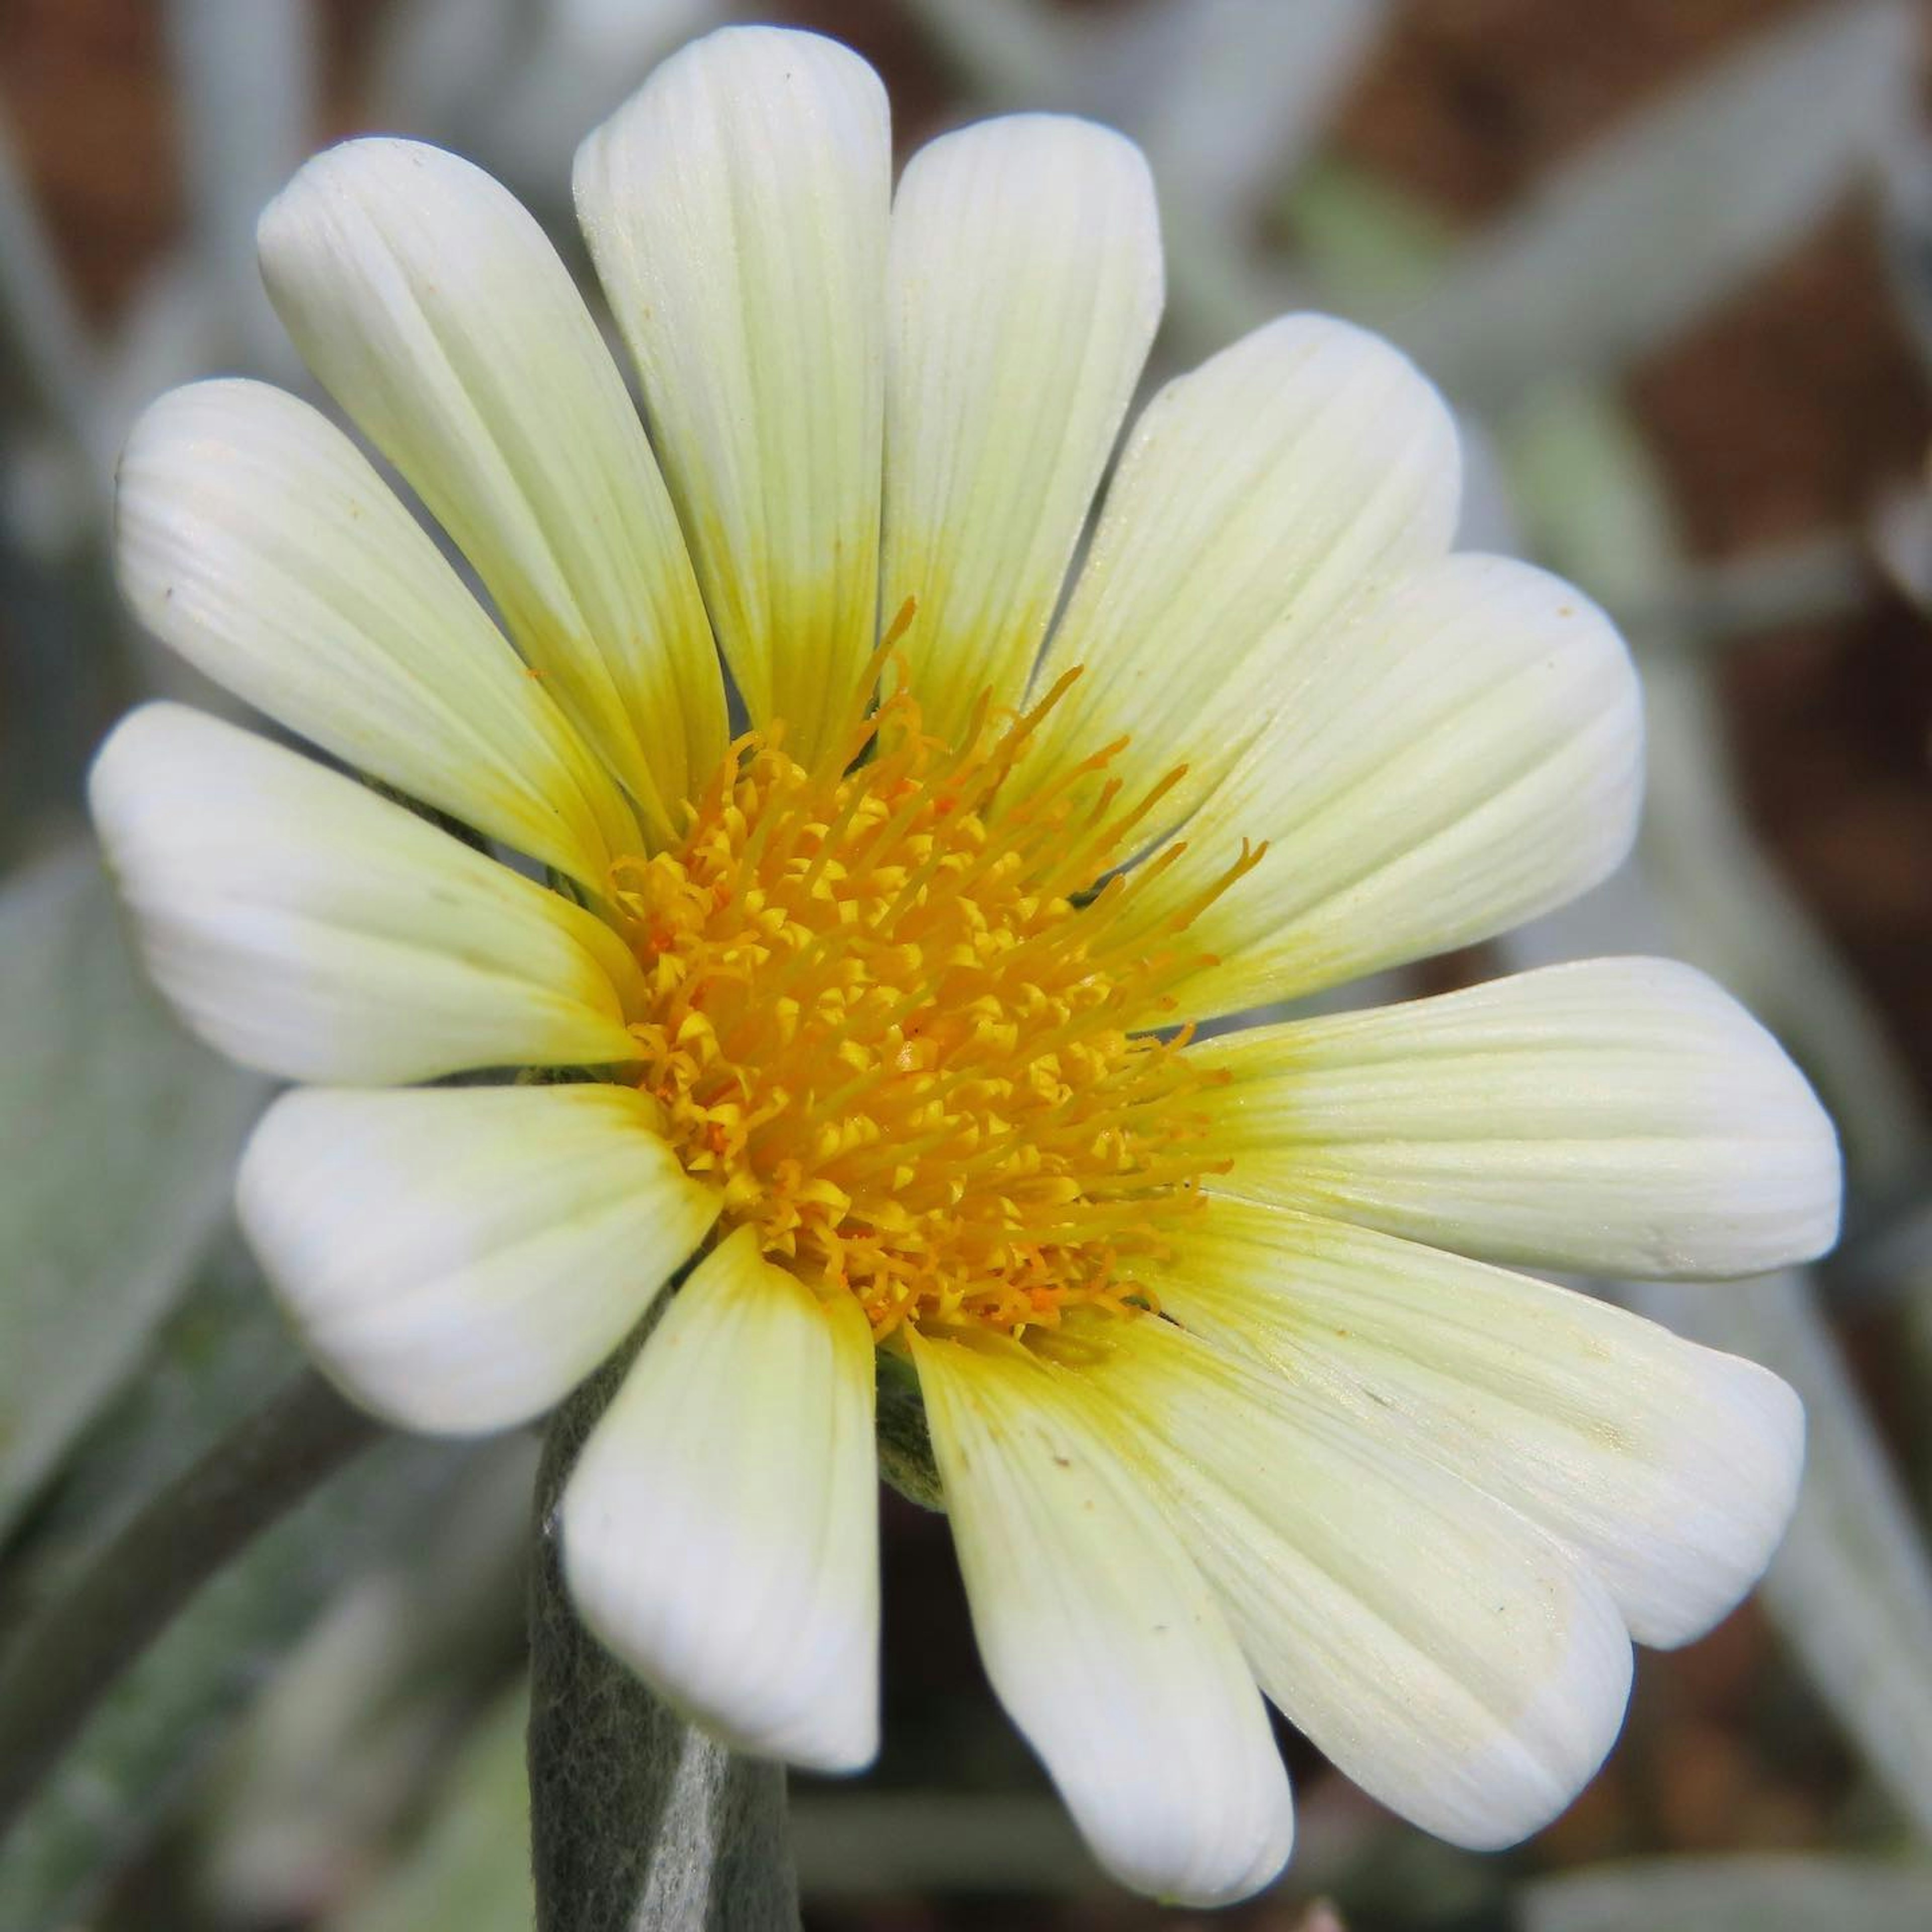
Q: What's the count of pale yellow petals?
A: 13